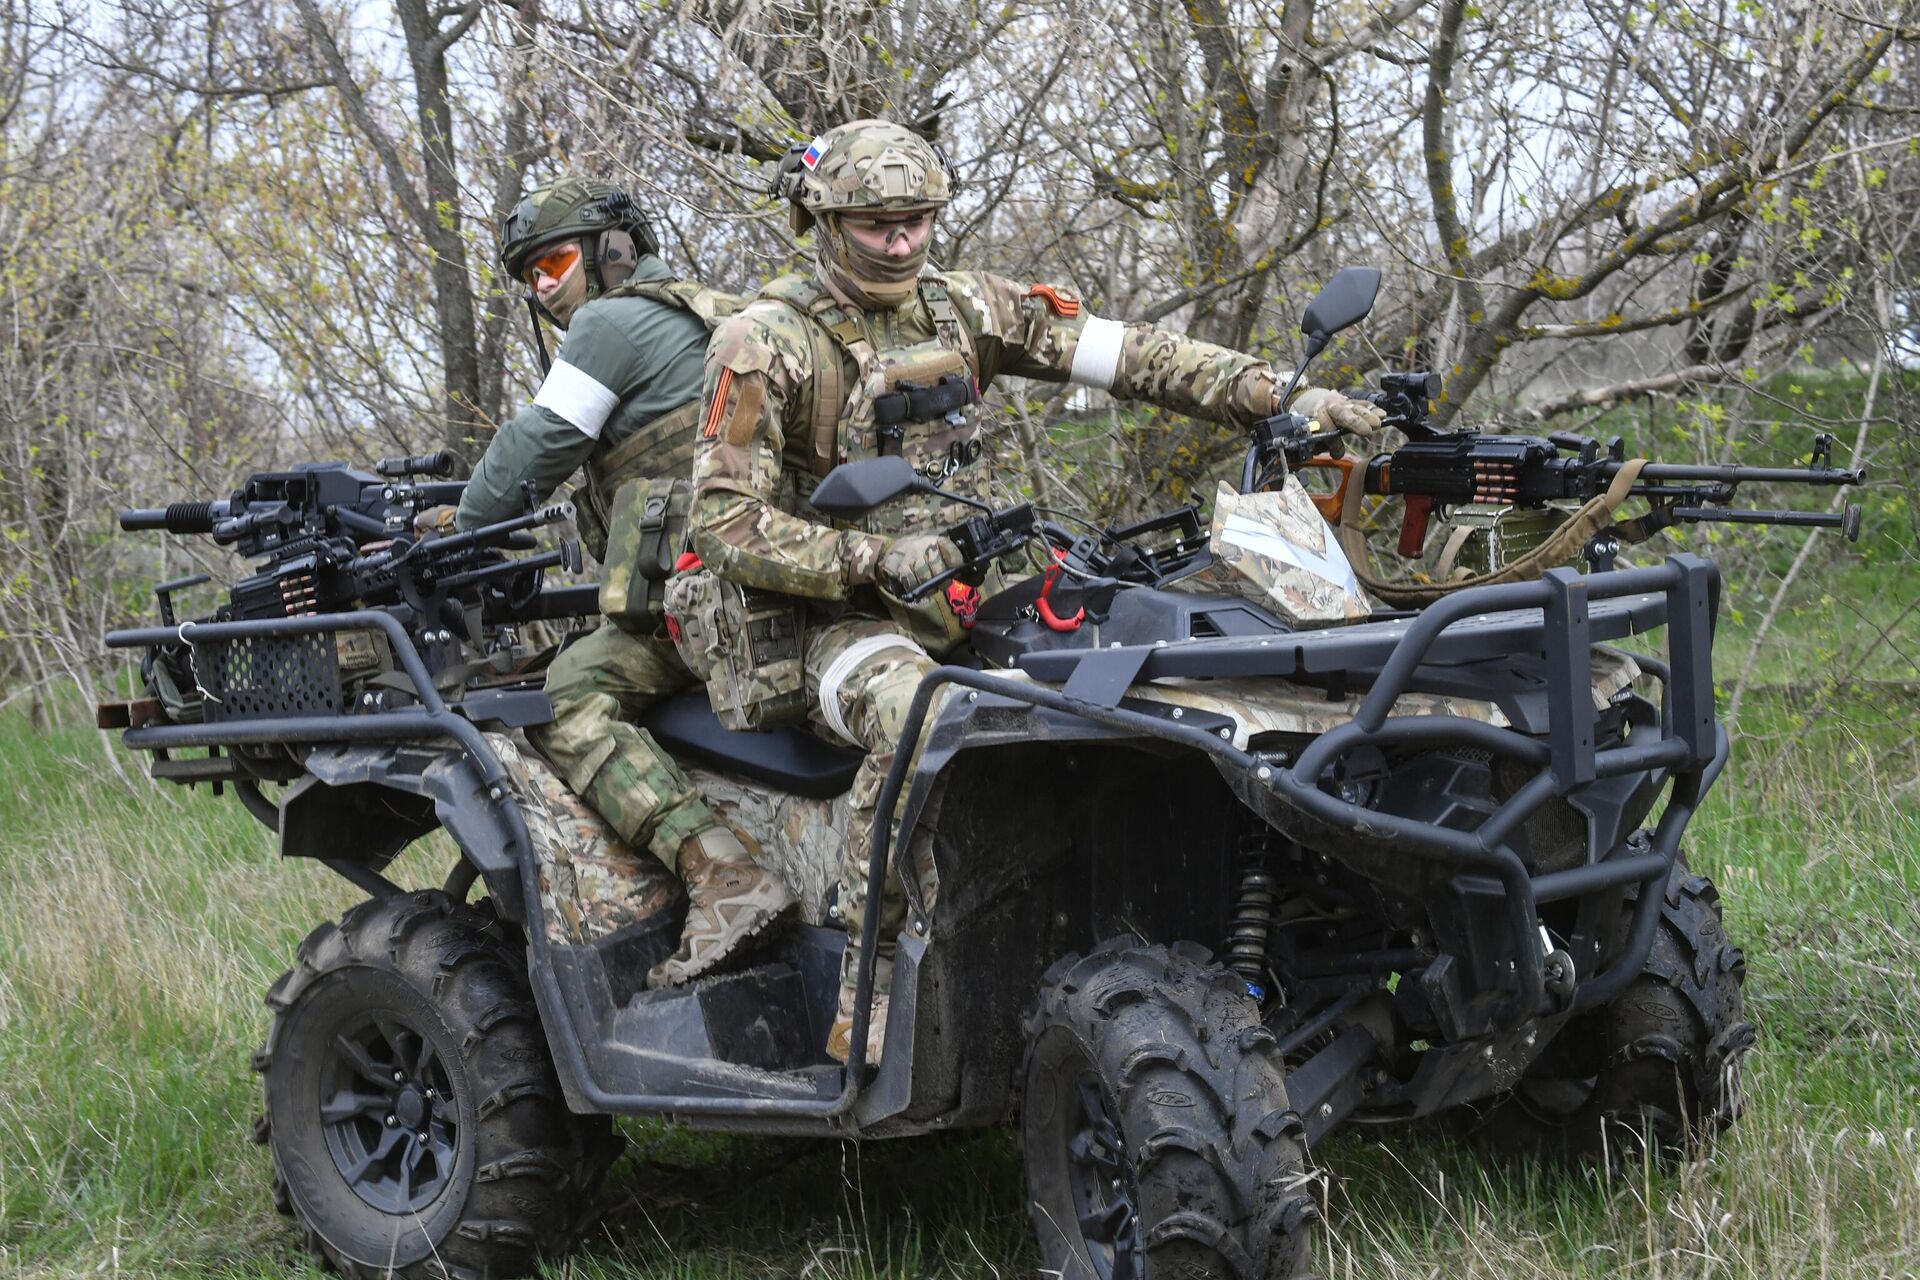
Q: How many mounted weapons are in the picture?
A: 3